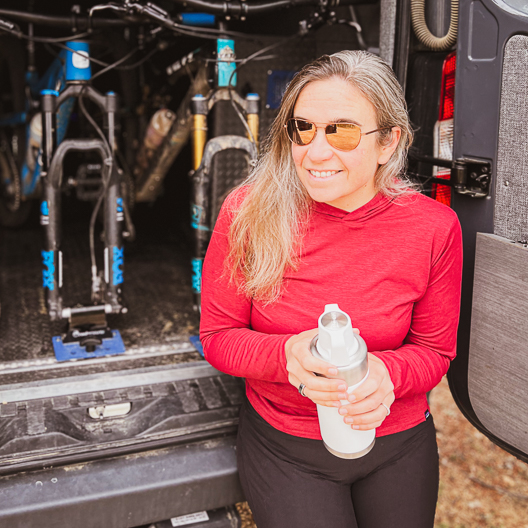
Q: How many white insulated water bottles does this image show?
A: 1